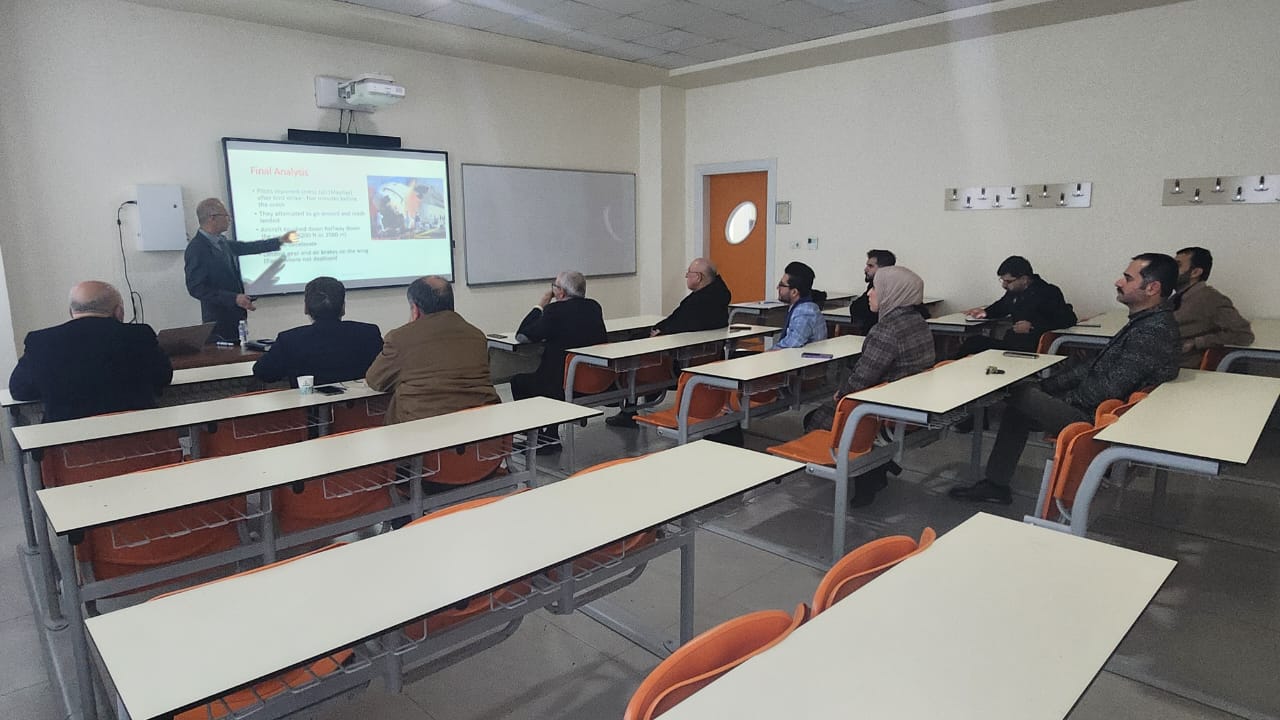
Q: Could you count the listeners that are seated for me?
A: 11